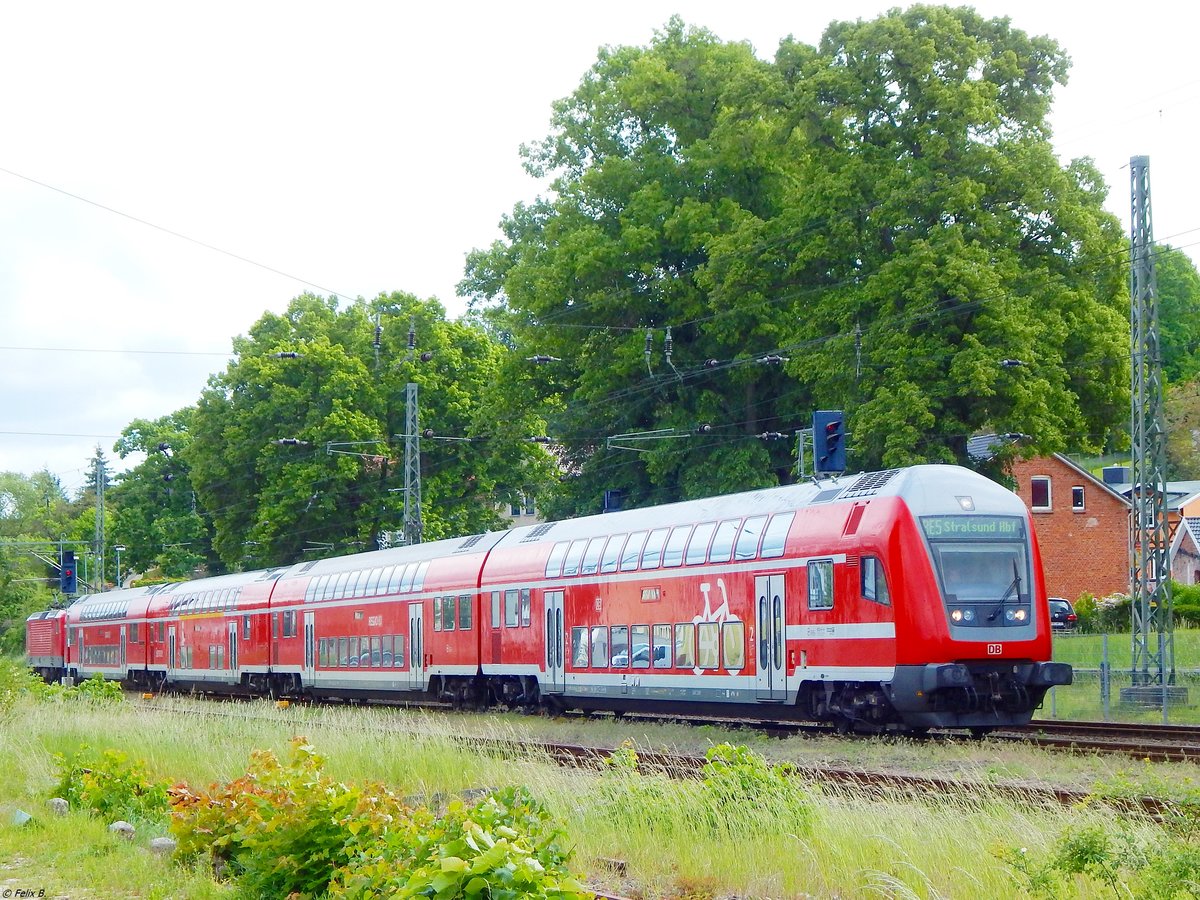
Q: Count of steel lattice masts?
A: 3